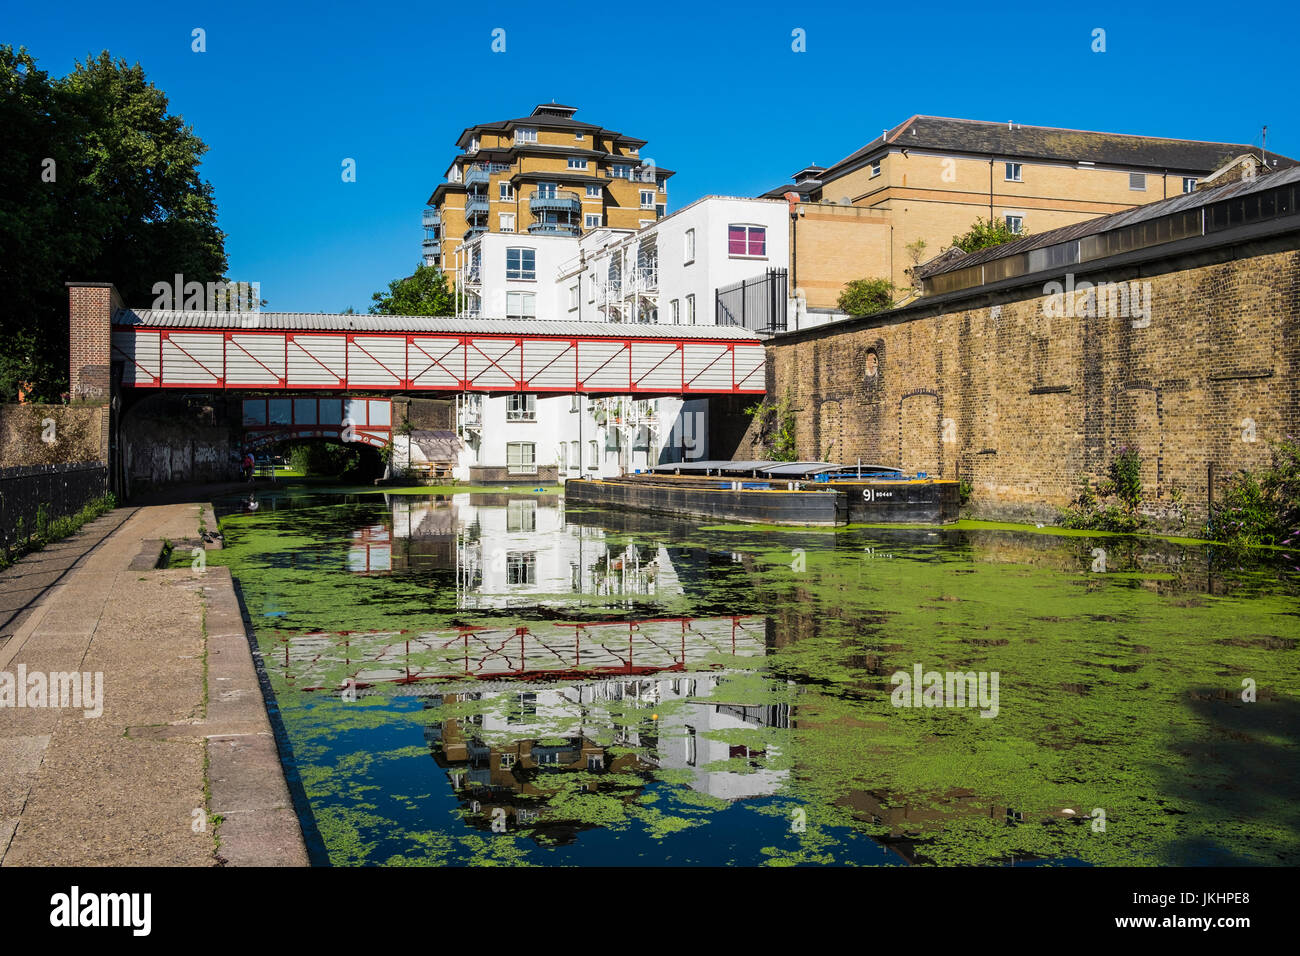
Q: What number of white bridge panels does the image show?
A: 12